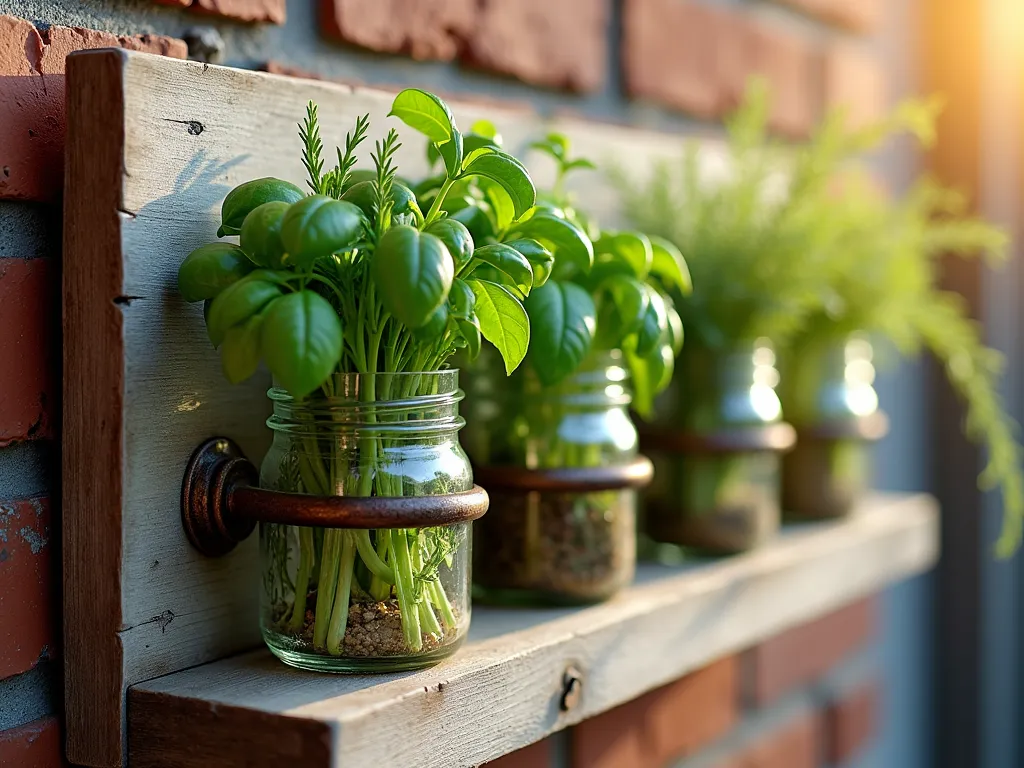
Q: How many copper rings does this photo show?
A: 4